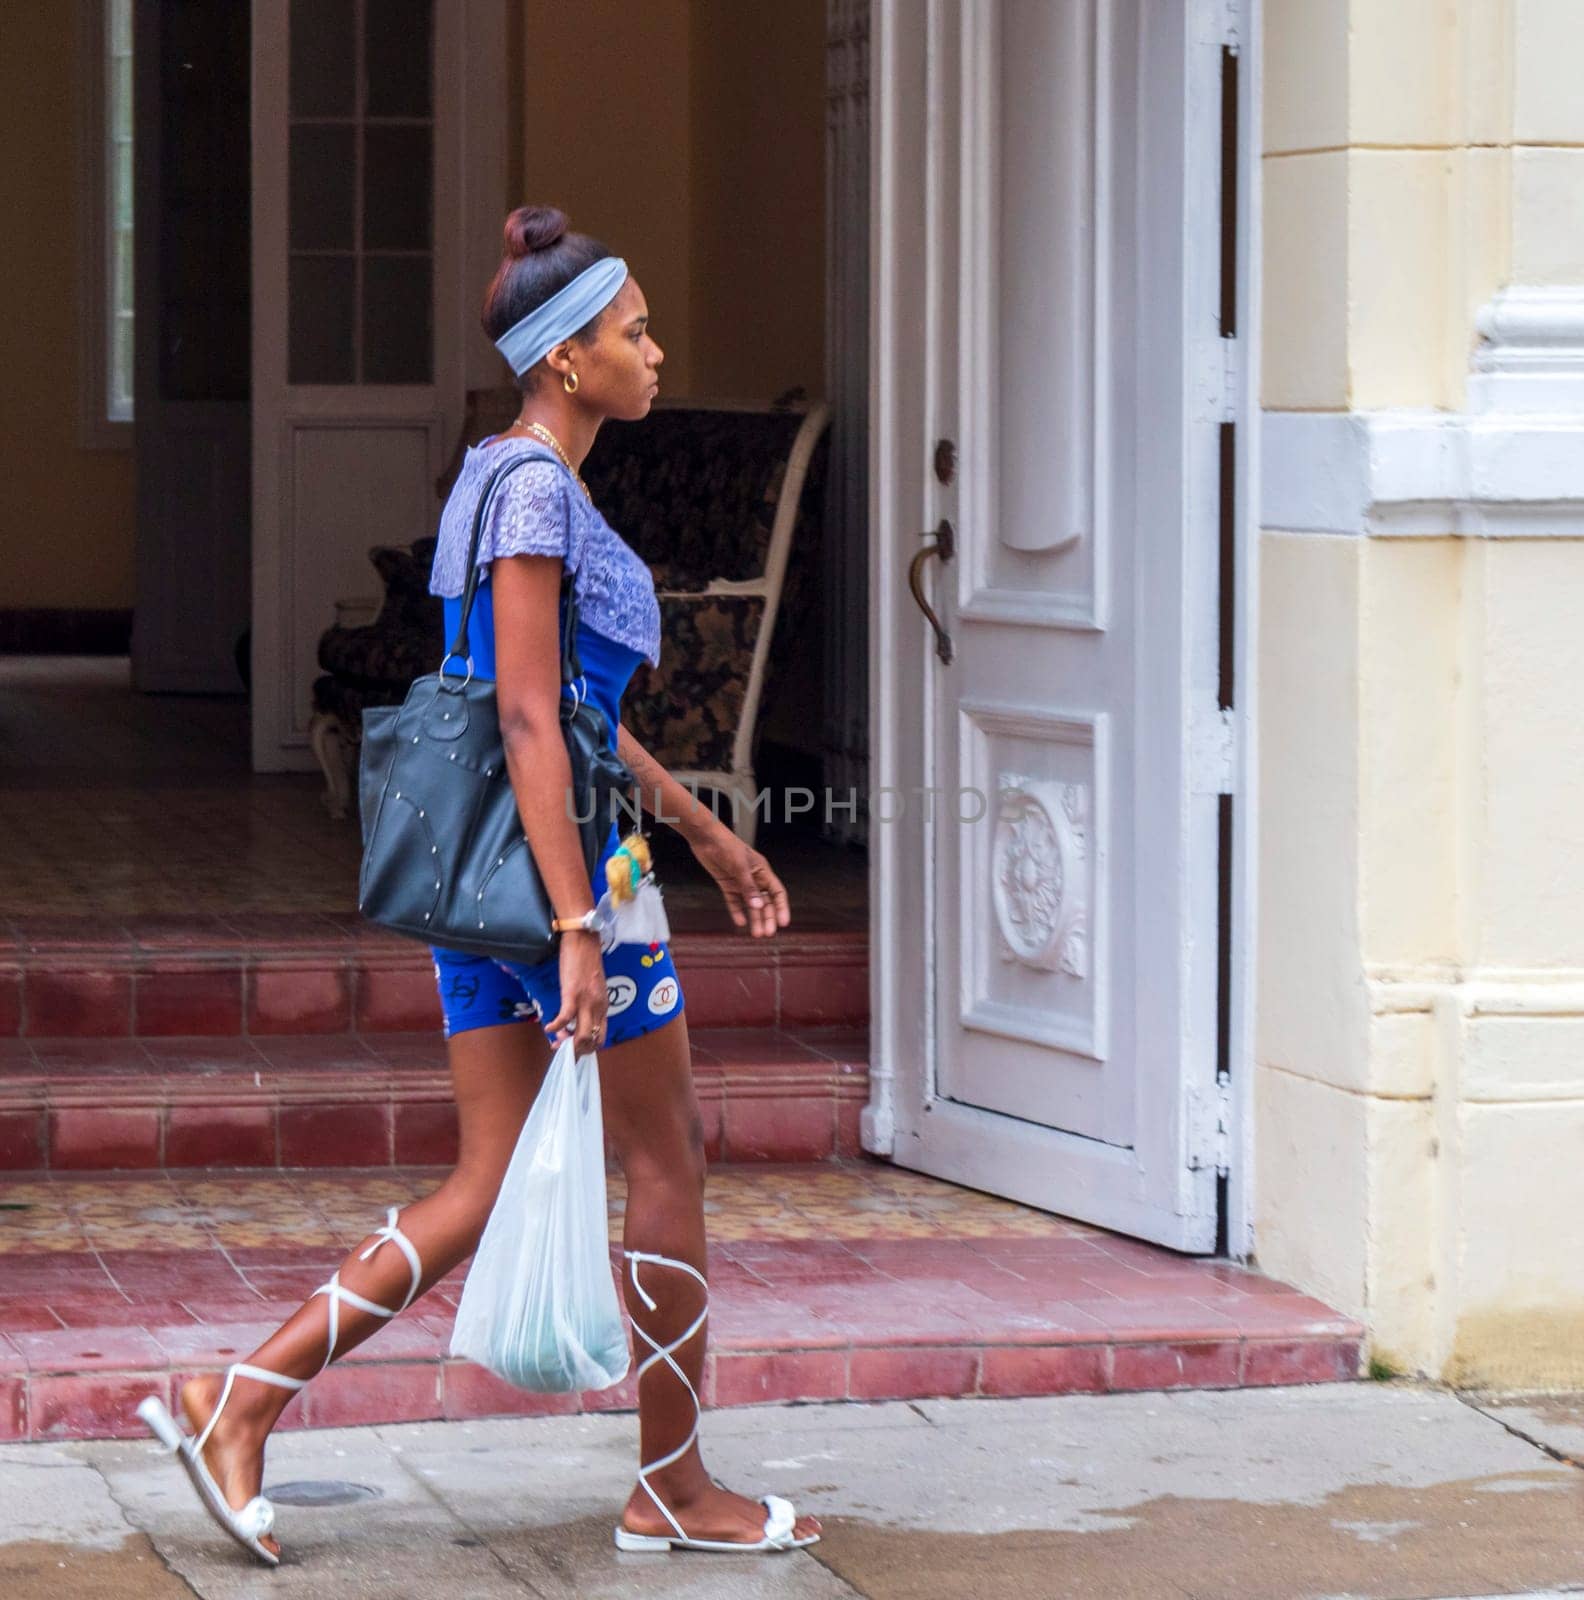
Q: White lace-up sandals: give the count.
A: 2